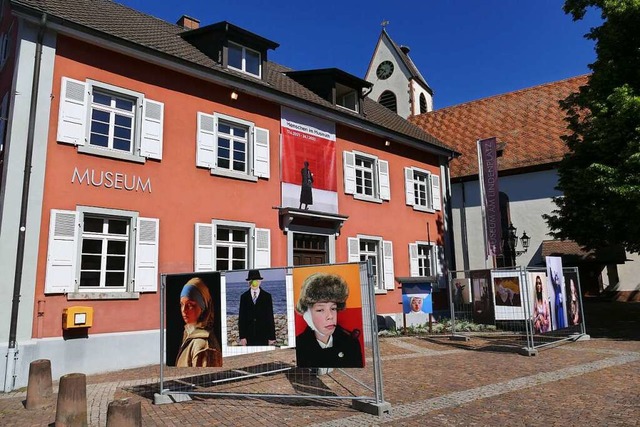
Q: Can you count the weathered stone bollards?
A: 3